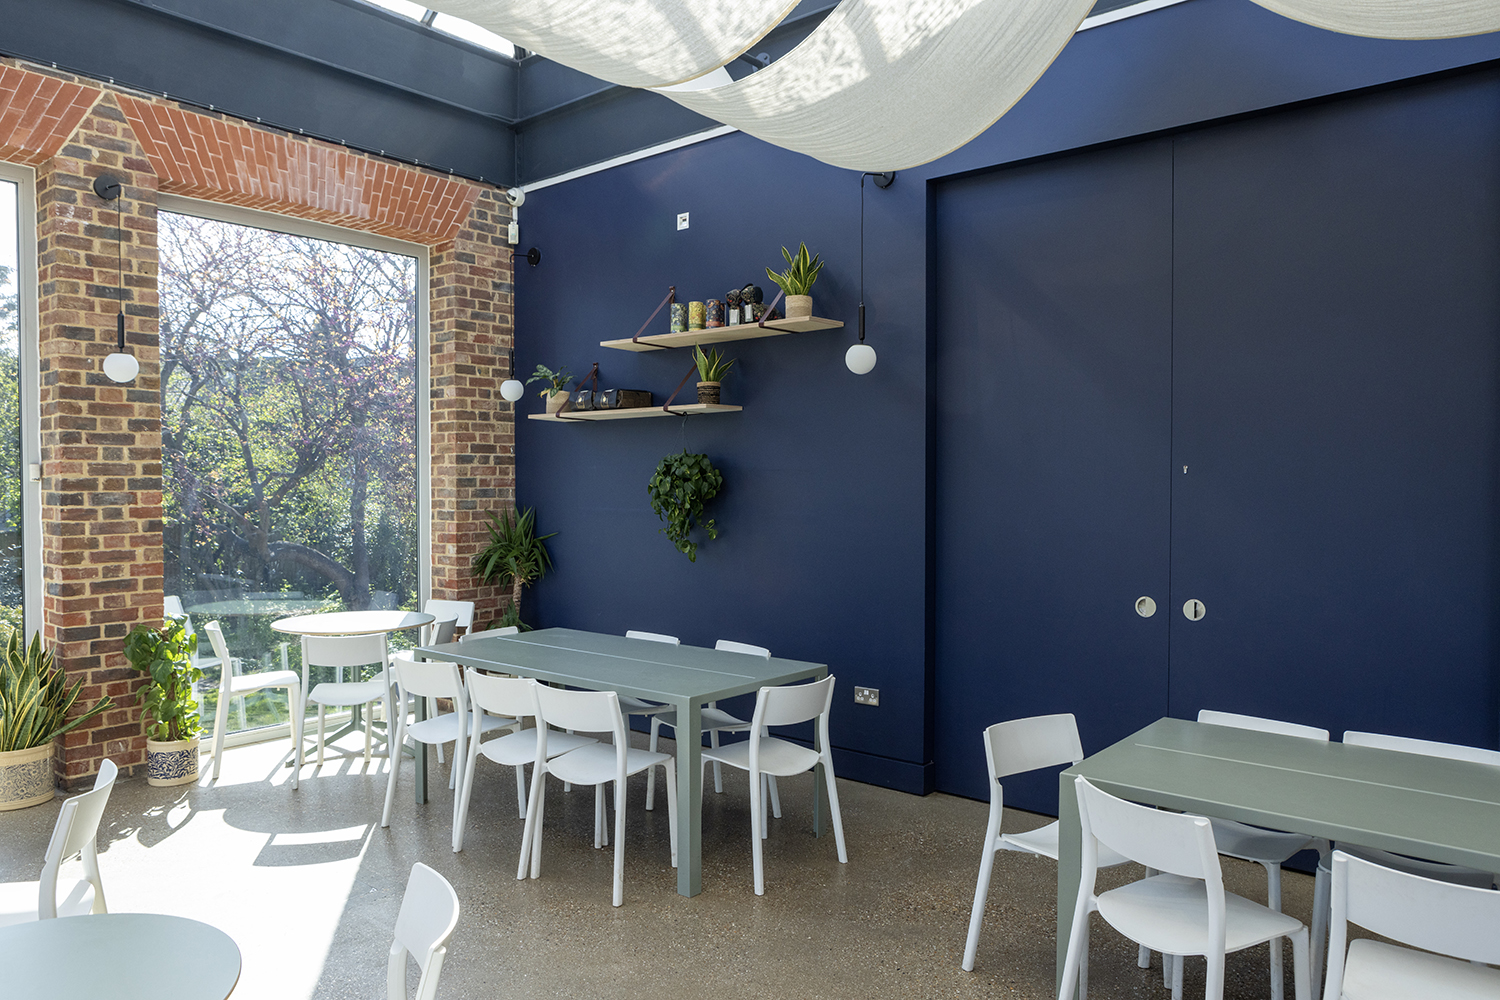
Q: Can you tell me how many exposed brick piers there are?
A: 2